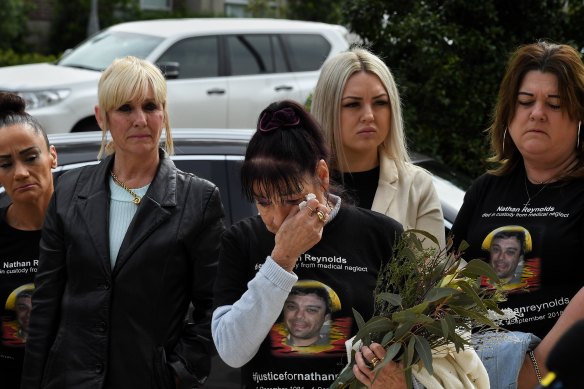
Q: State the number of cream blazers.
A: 1